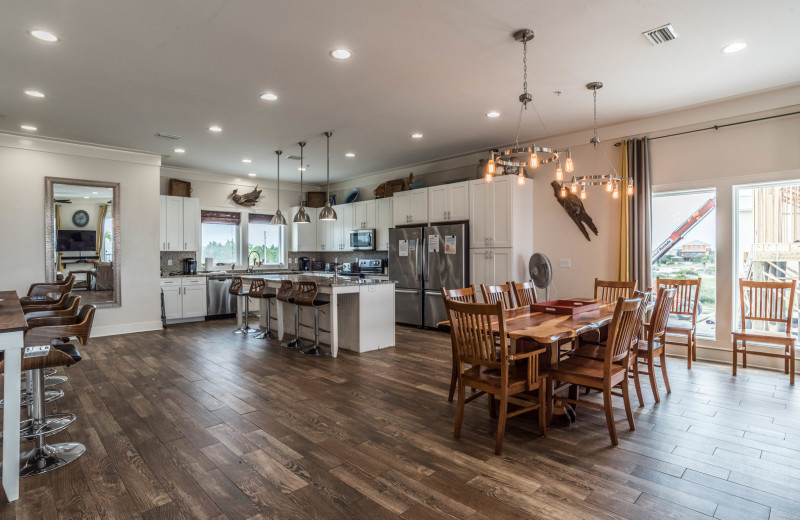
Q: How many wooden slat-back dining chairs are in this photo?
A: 10